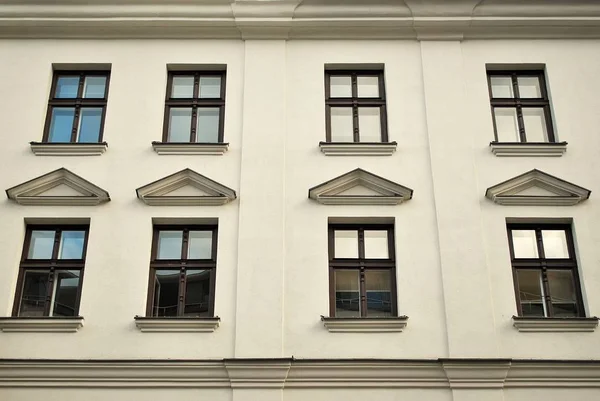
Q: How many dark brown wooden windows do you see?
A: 8